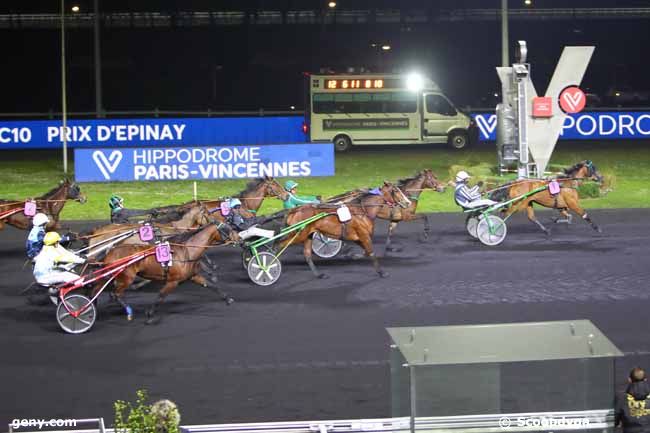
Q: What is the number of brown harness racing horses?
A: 7